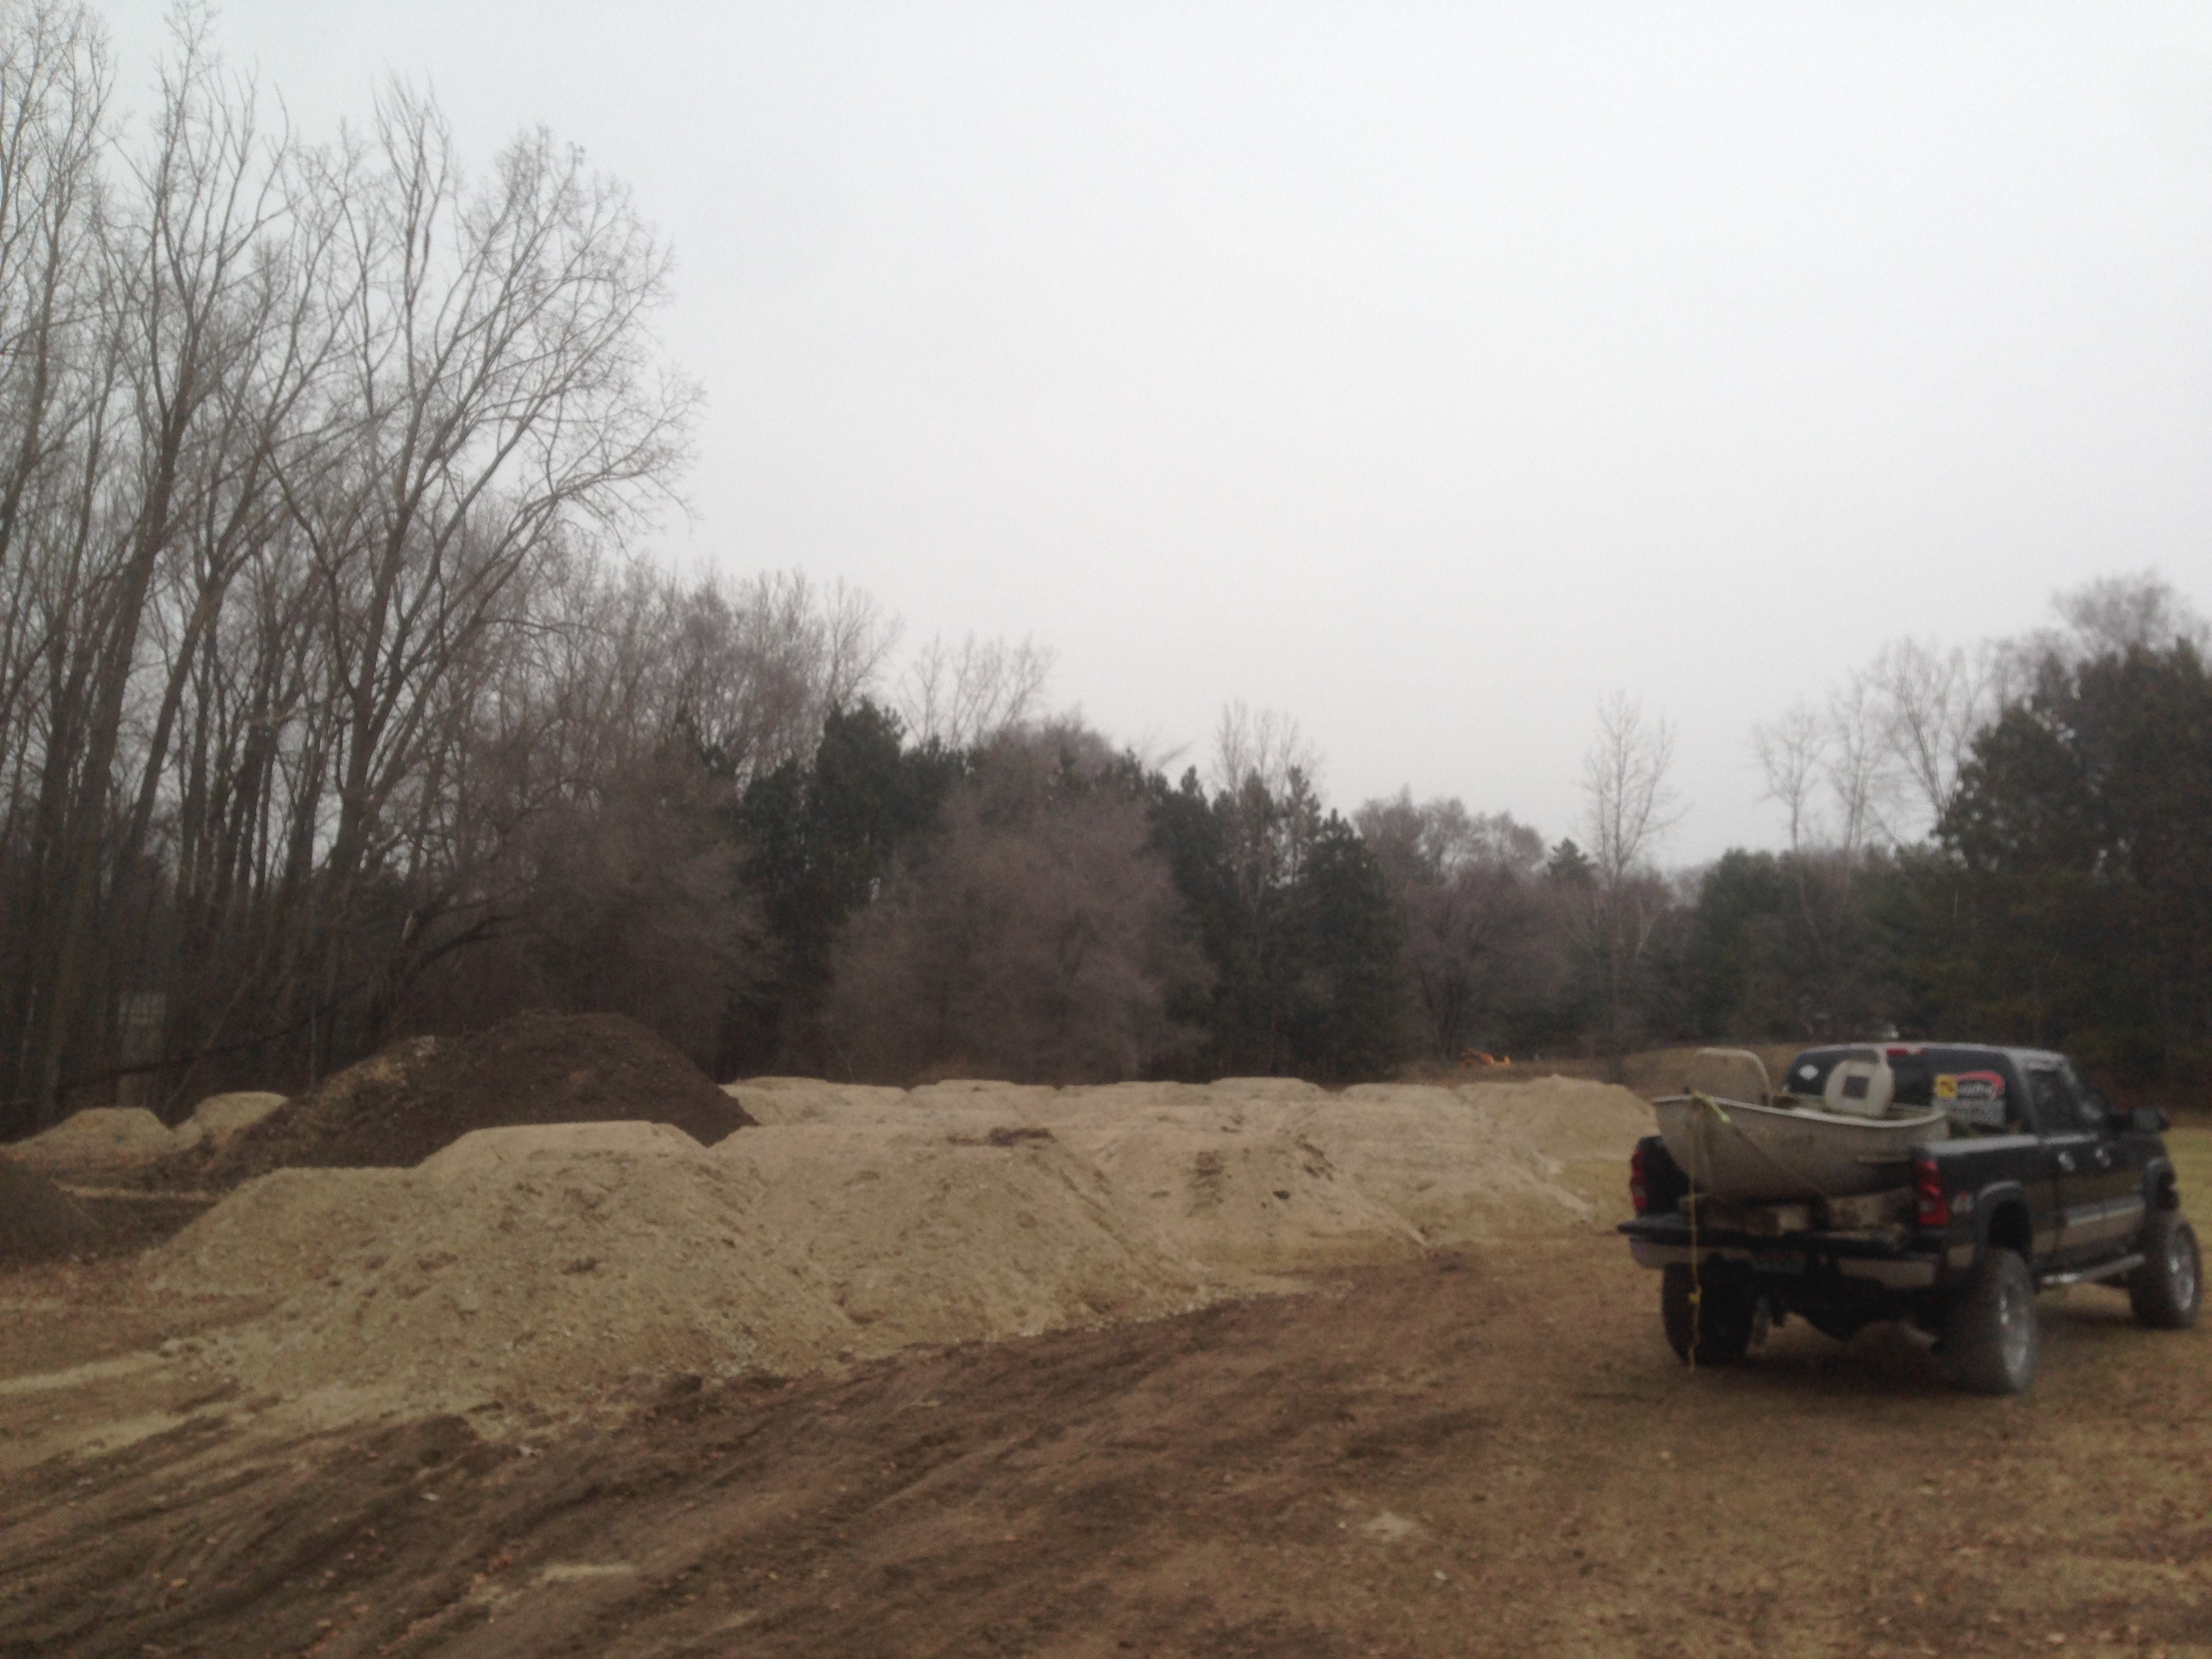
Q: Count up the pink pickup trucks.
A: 0